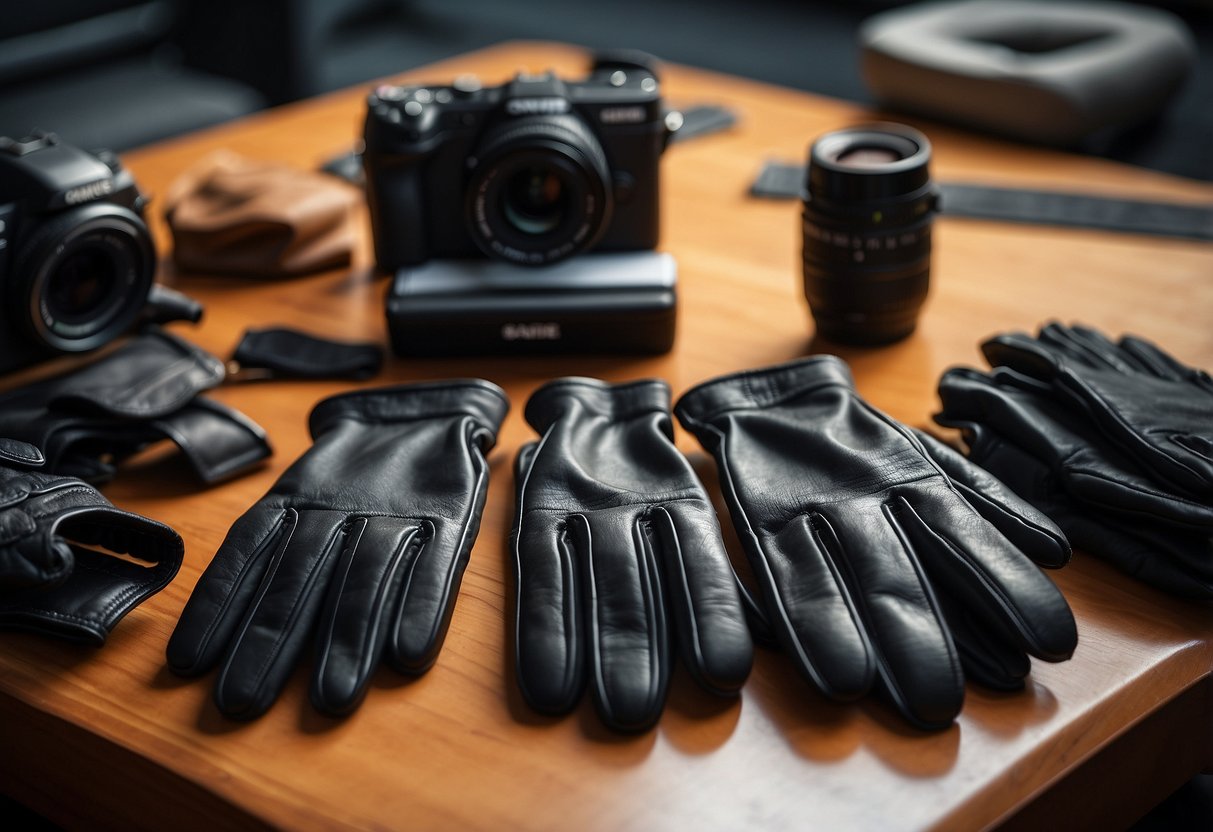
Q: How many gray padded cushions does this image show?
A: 1